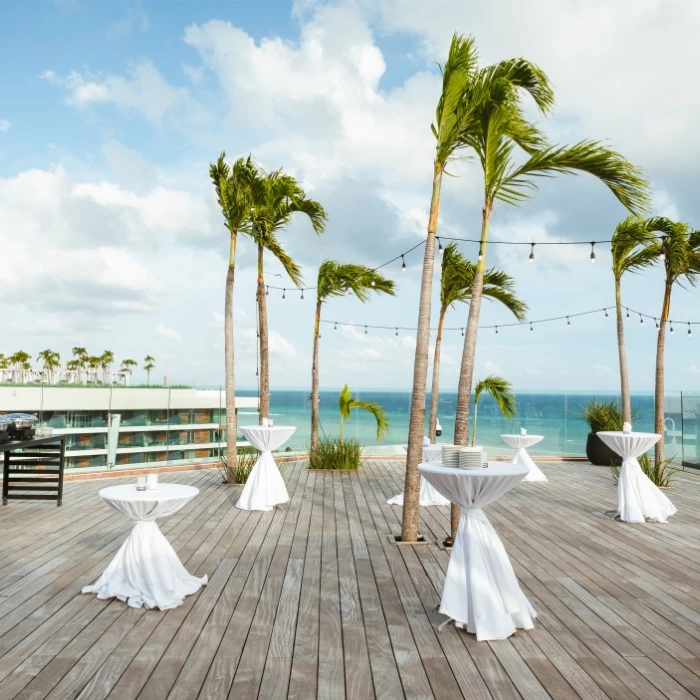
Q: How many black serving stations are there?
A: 1